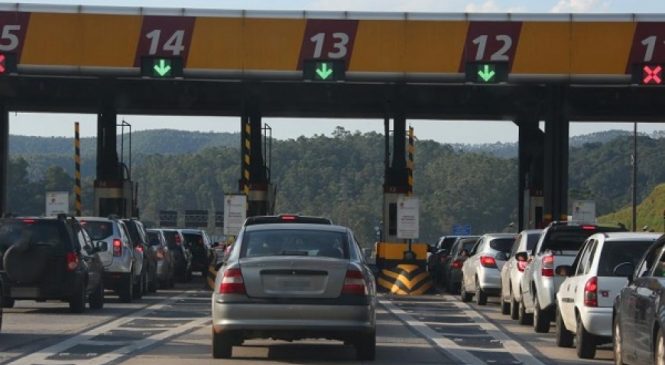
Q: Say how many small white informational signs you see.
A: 4